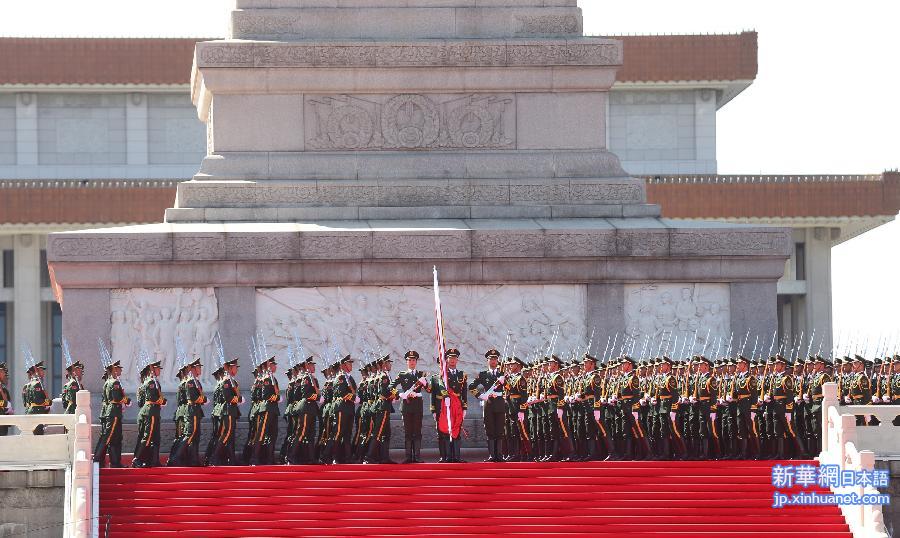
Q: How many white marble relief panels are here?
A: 3